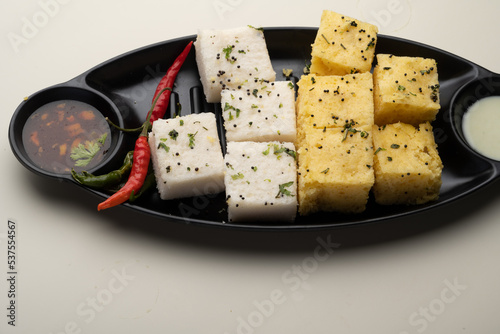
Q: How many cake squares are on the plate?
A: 9